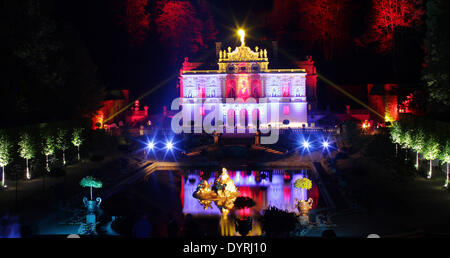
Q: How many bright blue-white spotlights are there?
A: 4